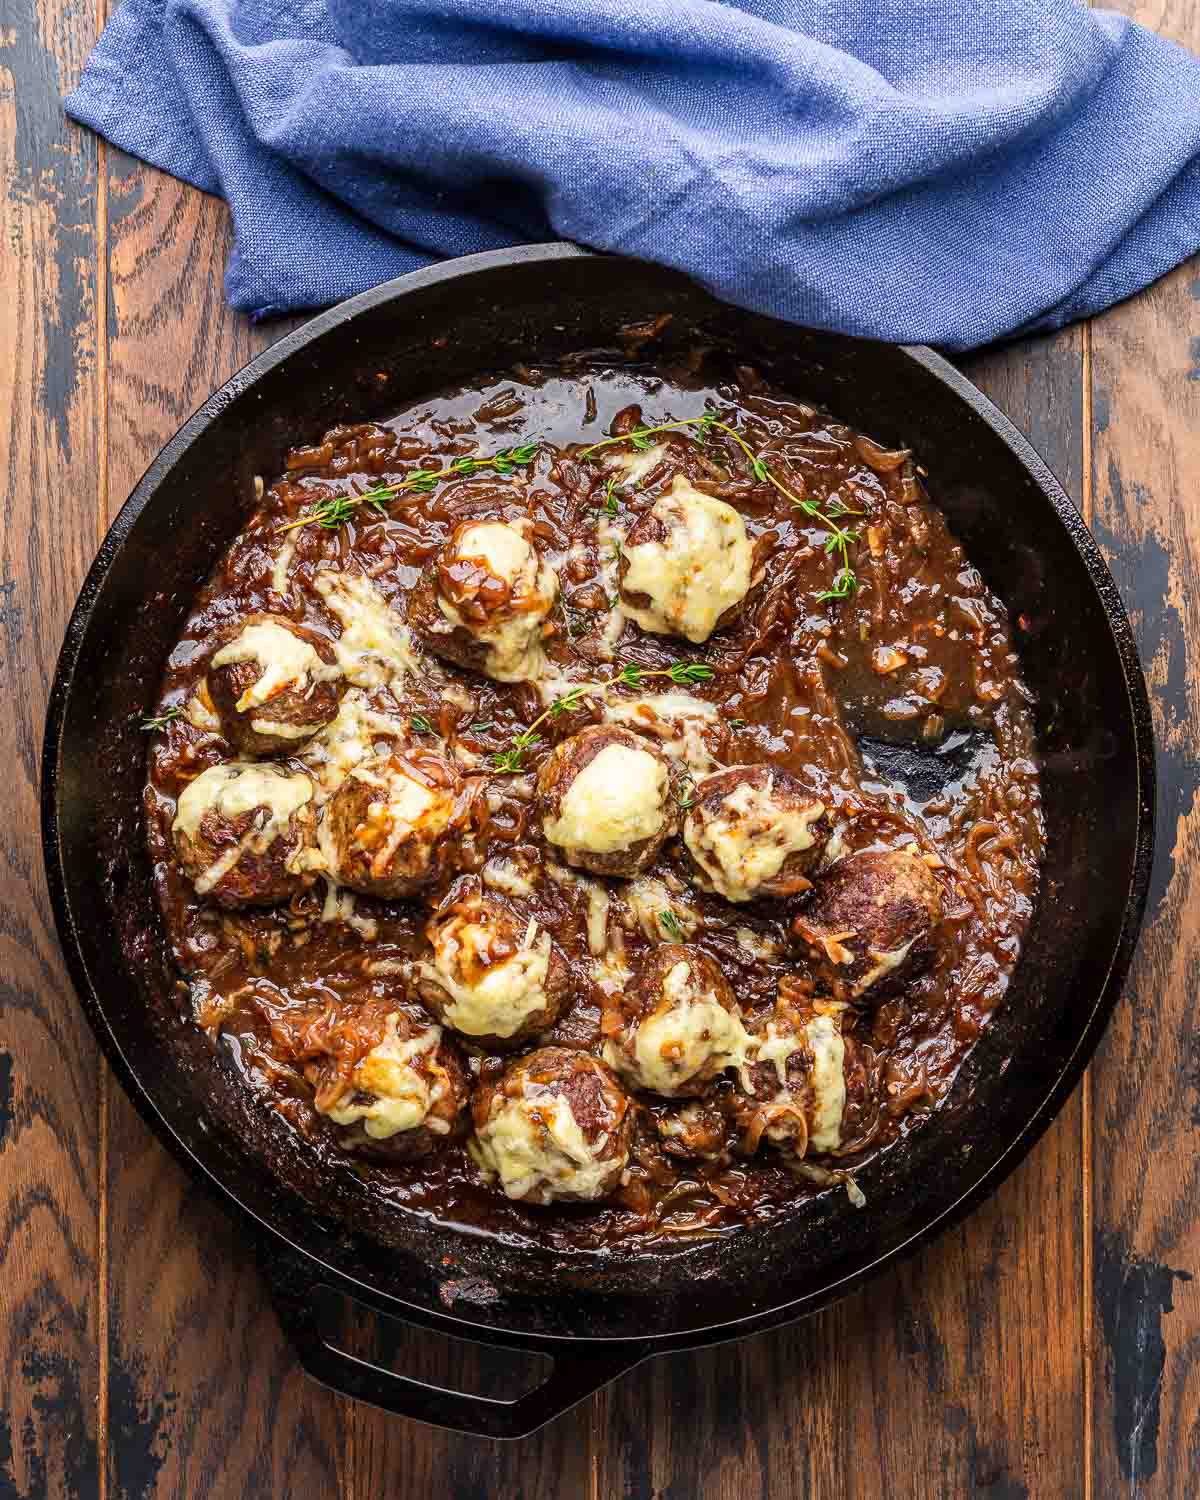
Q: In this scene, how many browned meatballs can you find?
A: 13